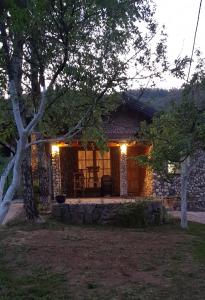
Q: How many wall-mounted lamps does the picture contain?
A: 2